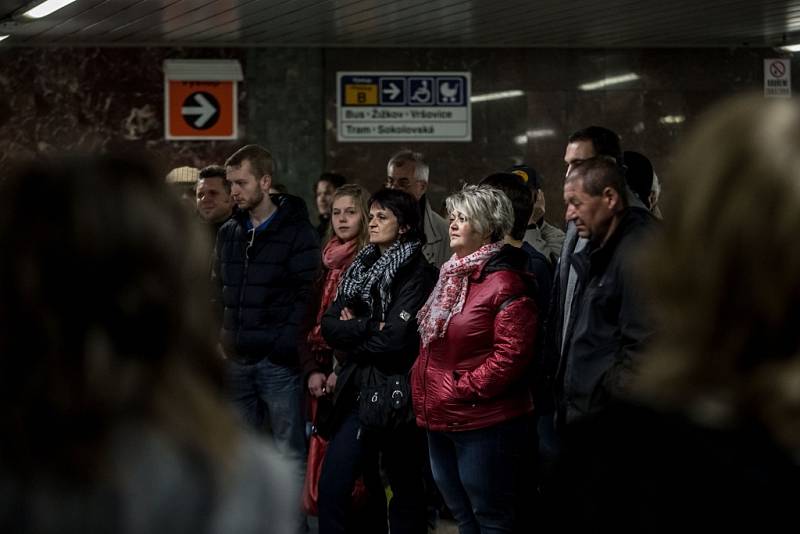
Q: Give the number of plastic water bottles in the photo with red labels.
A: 0